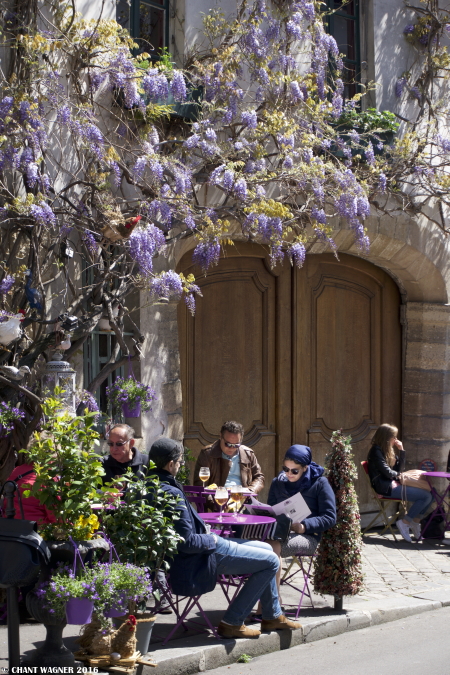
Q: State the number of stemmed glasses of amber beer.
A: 3